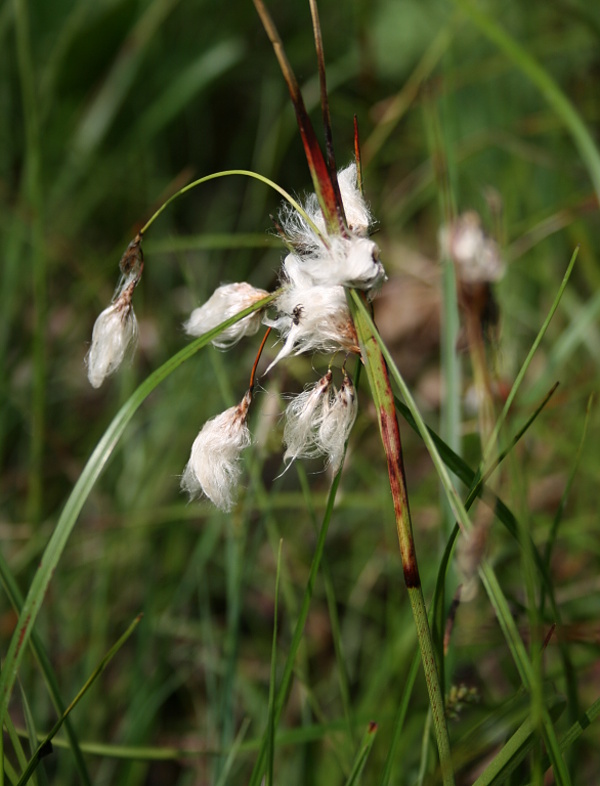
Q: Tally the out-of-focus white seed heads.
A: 1